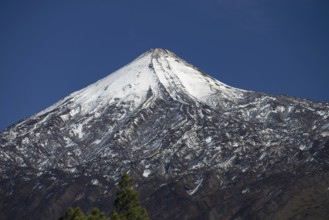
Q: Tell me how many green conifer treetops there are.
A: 3